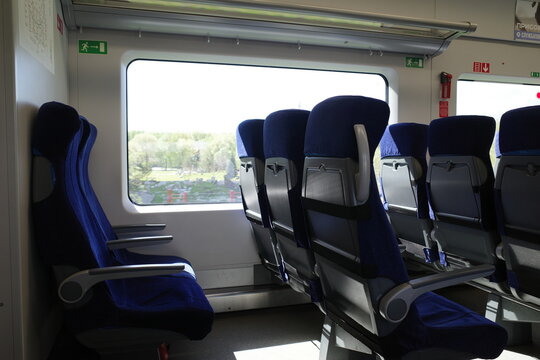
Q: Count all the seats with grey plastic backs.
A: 6